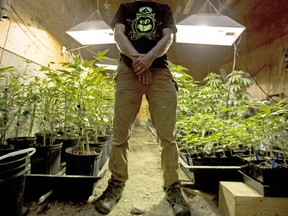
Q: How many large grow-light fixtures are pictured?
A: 2